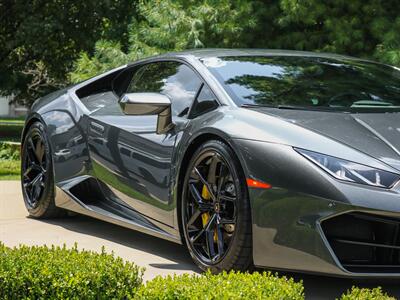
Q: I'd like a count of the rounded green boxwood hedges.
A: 3